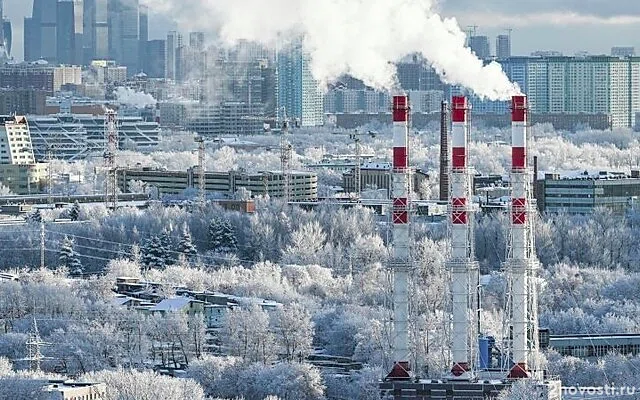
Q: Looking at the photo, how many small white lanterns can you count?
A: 0